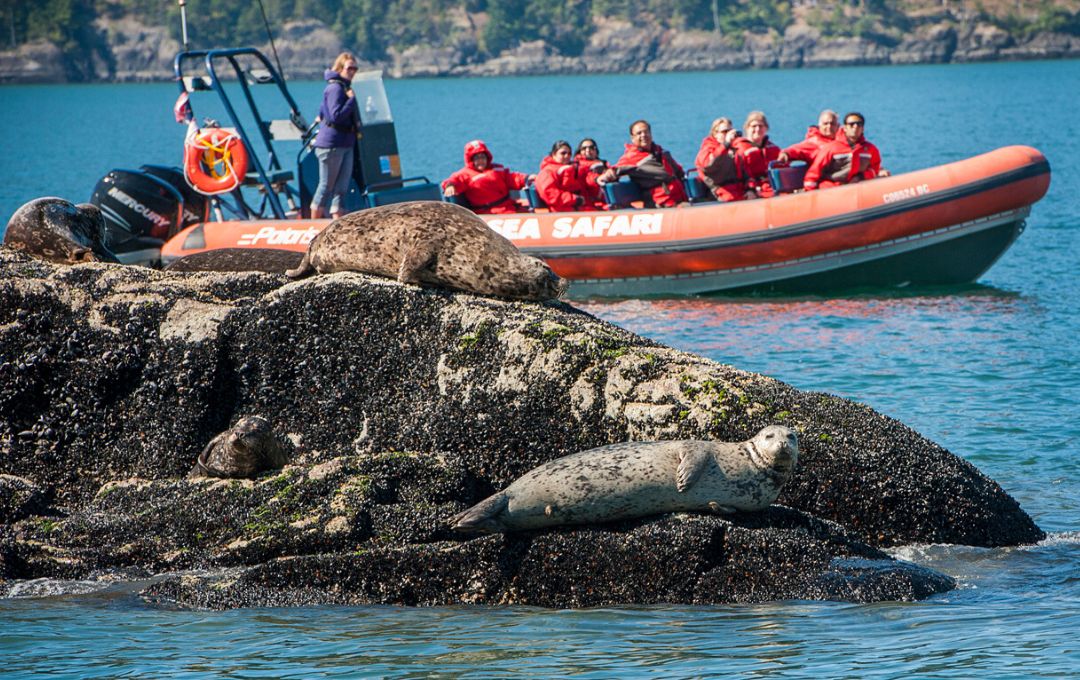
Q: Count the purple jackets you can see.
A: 1